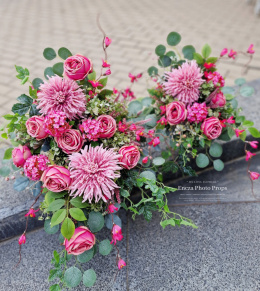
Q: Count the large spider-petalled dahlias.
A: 3